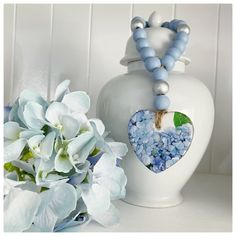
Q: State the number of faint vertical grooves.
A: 6